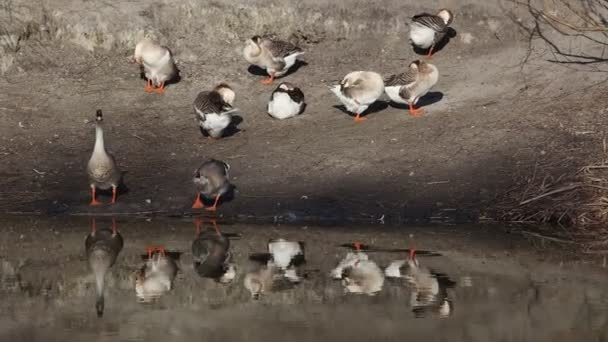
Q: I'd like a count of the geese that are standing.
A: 8